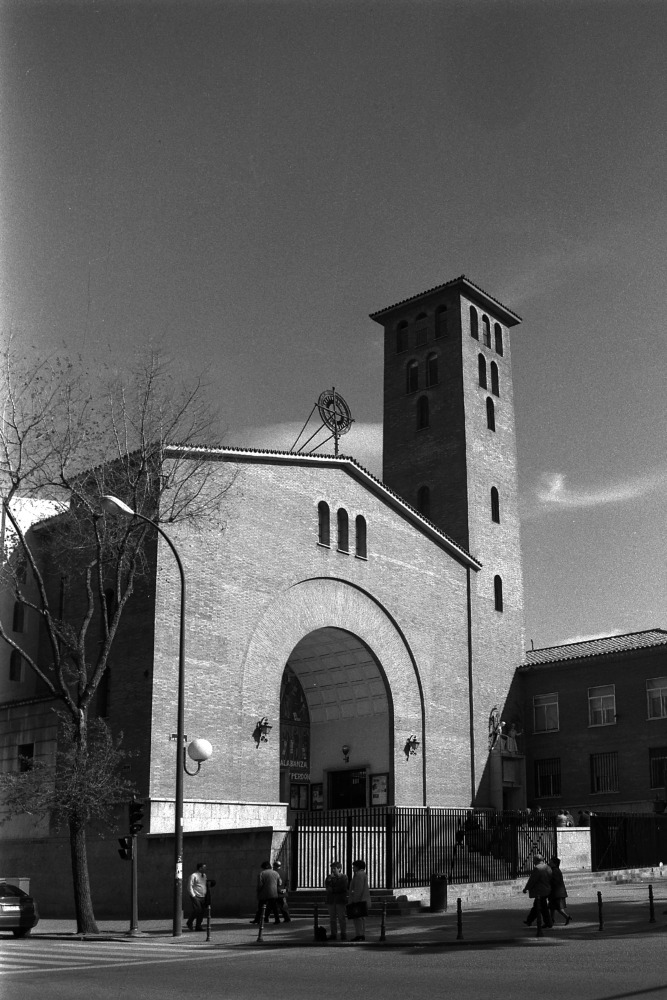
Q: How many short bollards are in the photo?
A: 8